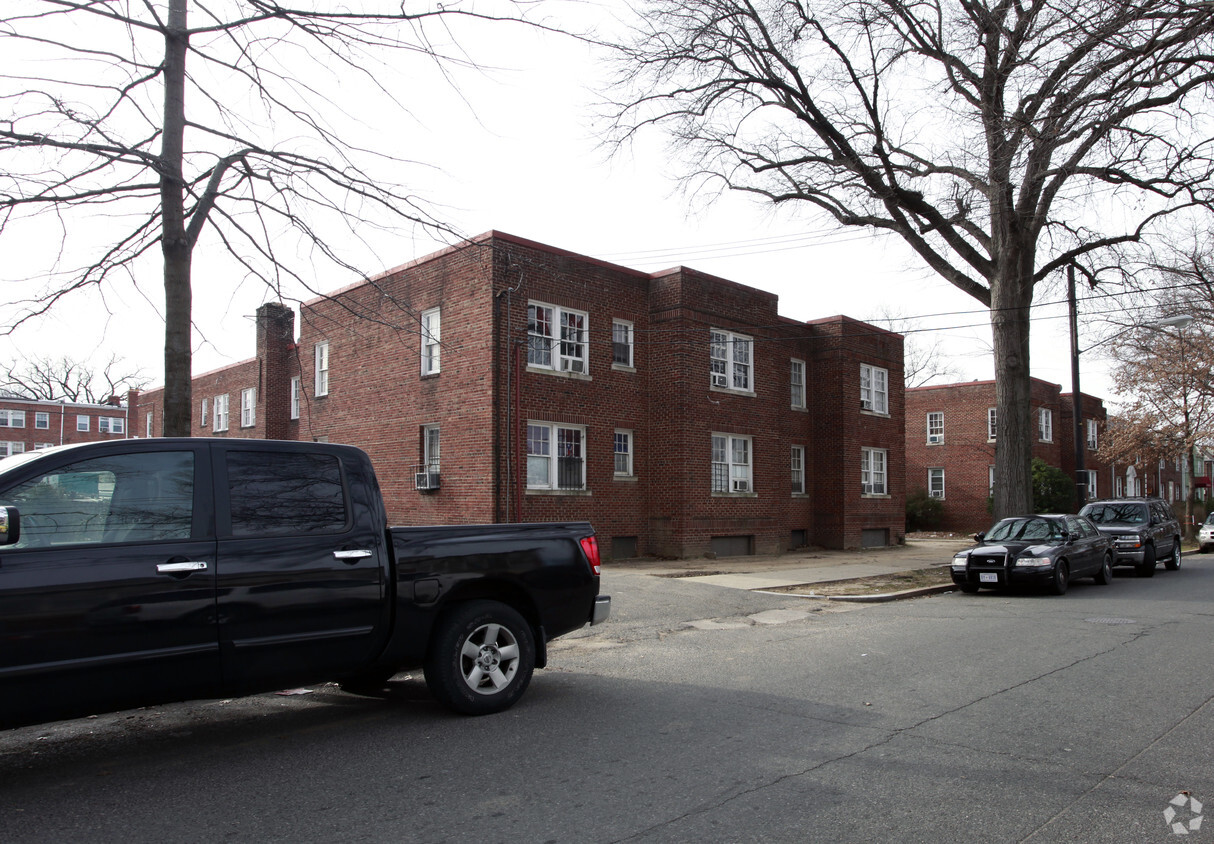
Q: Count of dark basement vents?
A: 4